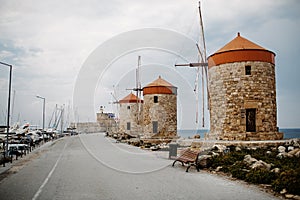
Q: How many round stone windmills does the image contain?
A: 3